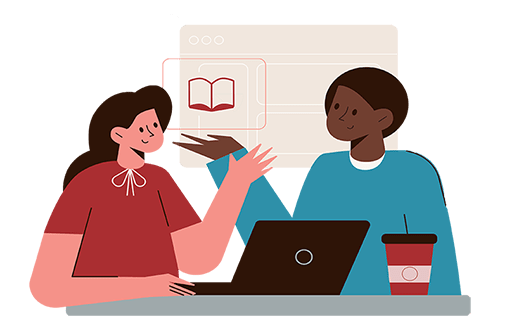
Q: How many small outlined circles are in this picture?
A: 5